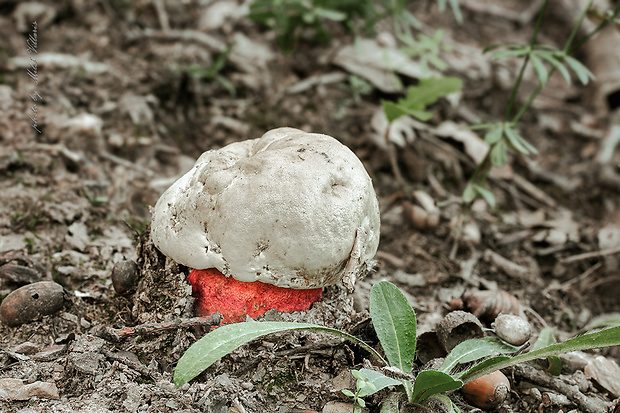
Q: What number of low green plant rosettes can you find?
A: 1